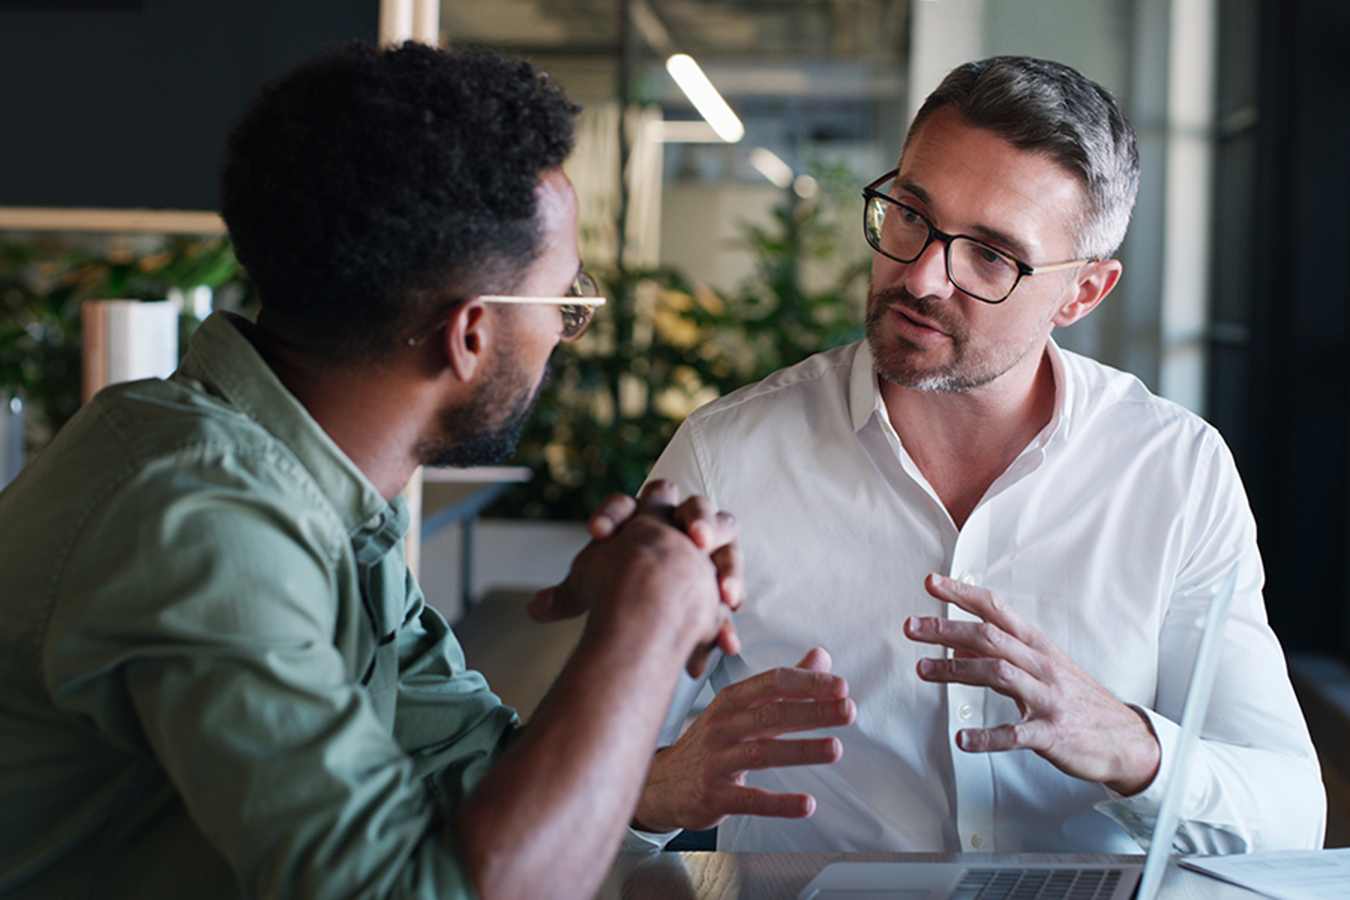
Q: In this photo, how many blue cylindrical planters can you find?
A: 0